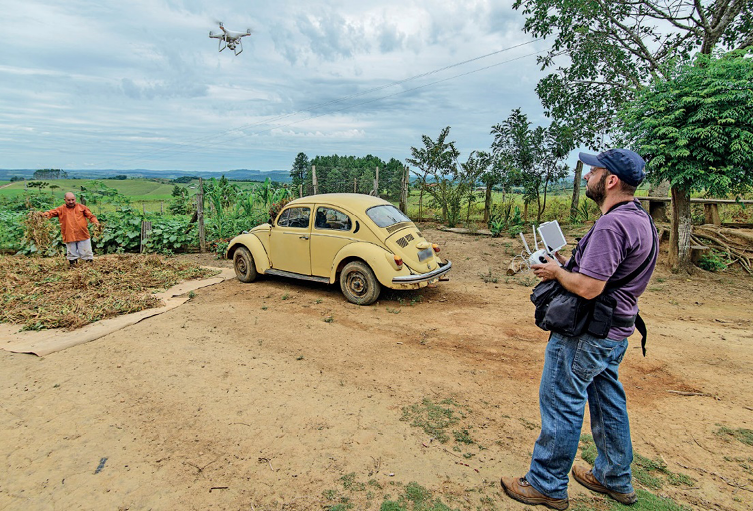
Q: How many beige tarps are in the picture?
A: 1